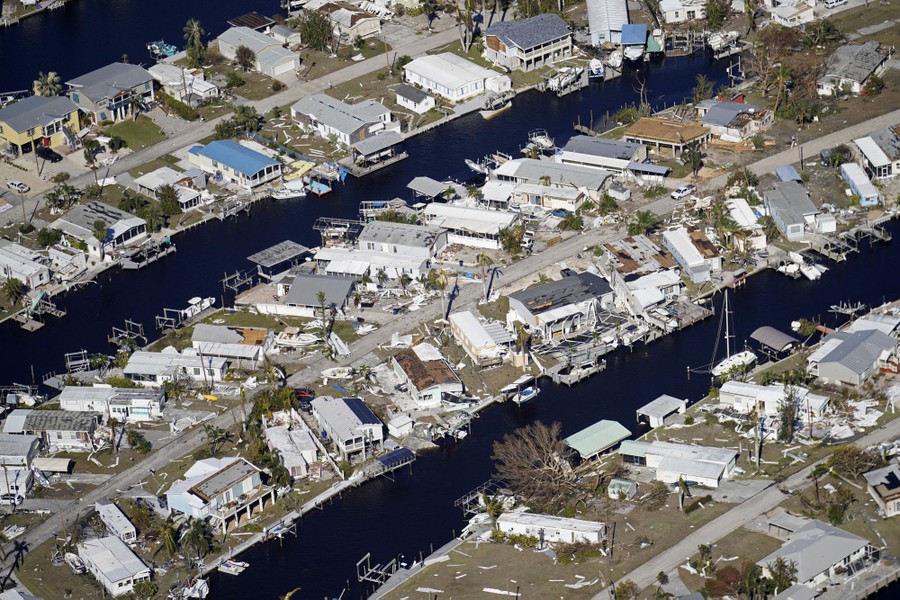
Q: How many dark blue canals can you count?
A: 3